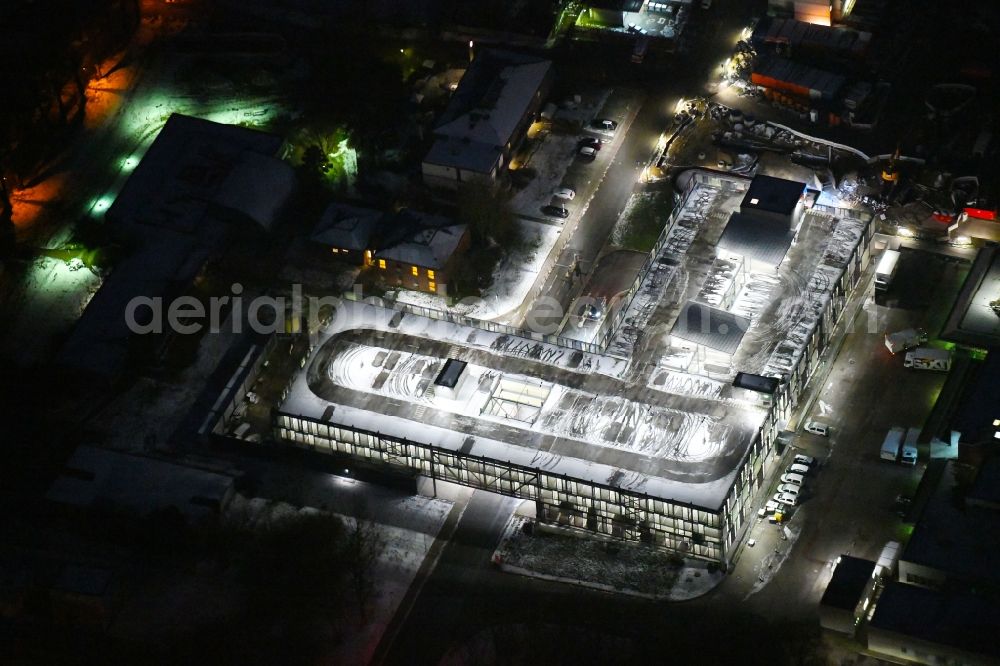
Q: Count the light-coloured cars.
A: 7